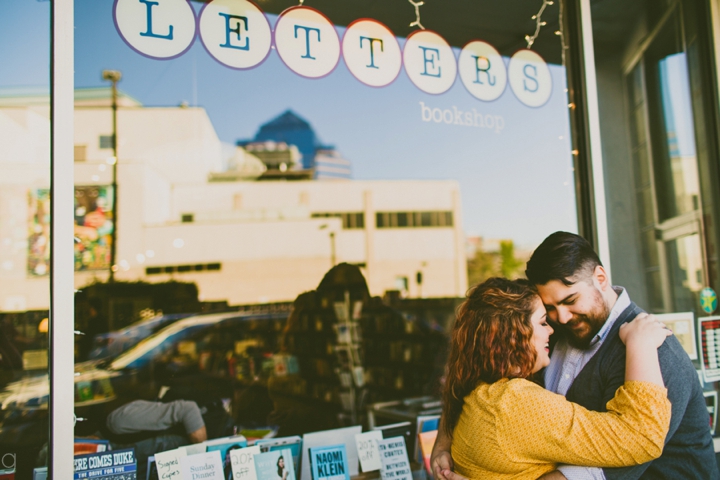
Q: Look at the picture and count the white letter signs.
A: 7